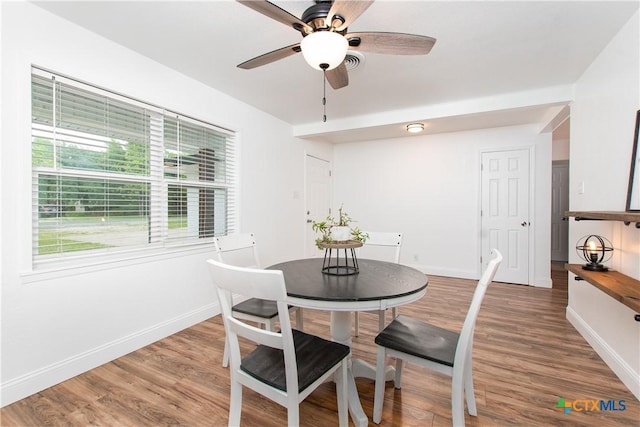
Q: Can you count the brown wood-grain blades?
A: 5